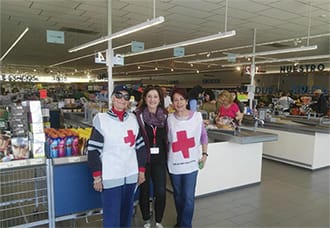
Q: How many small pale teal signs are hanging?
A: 4